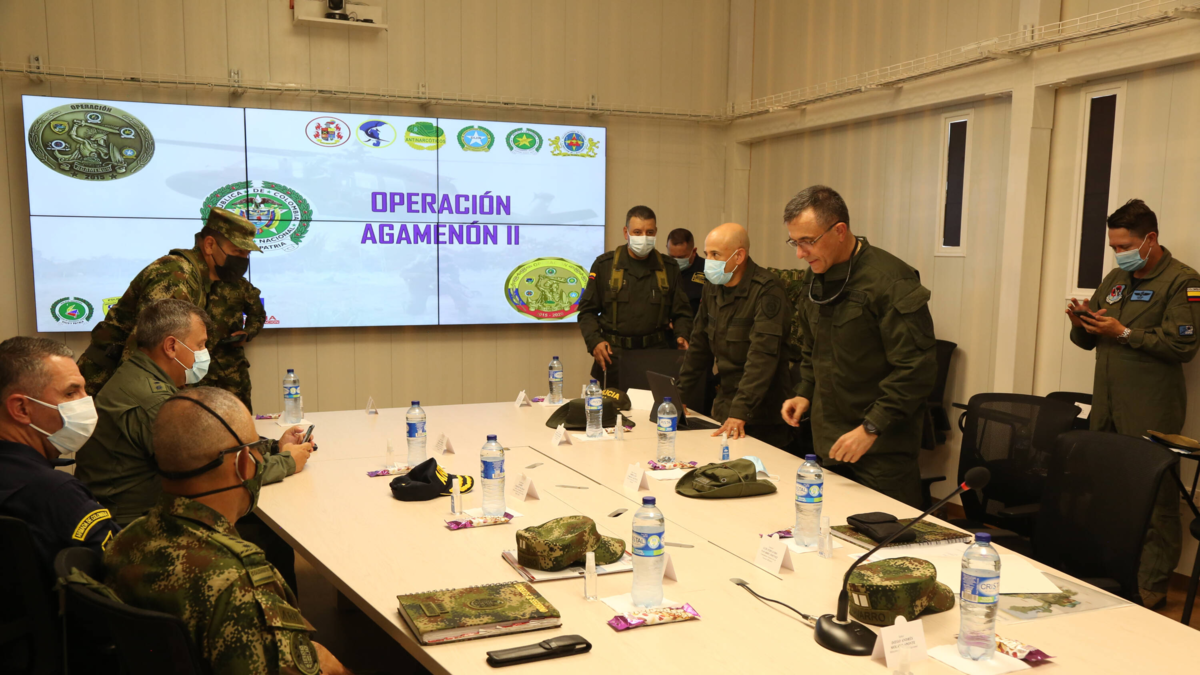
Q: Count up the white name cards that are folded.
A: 9